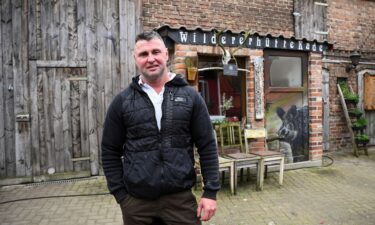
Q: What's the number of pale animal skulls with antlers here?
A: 1